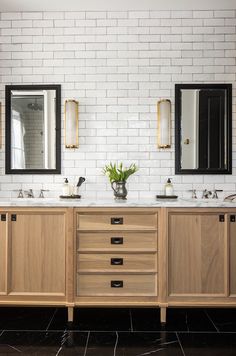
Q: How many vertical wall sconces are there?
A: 2